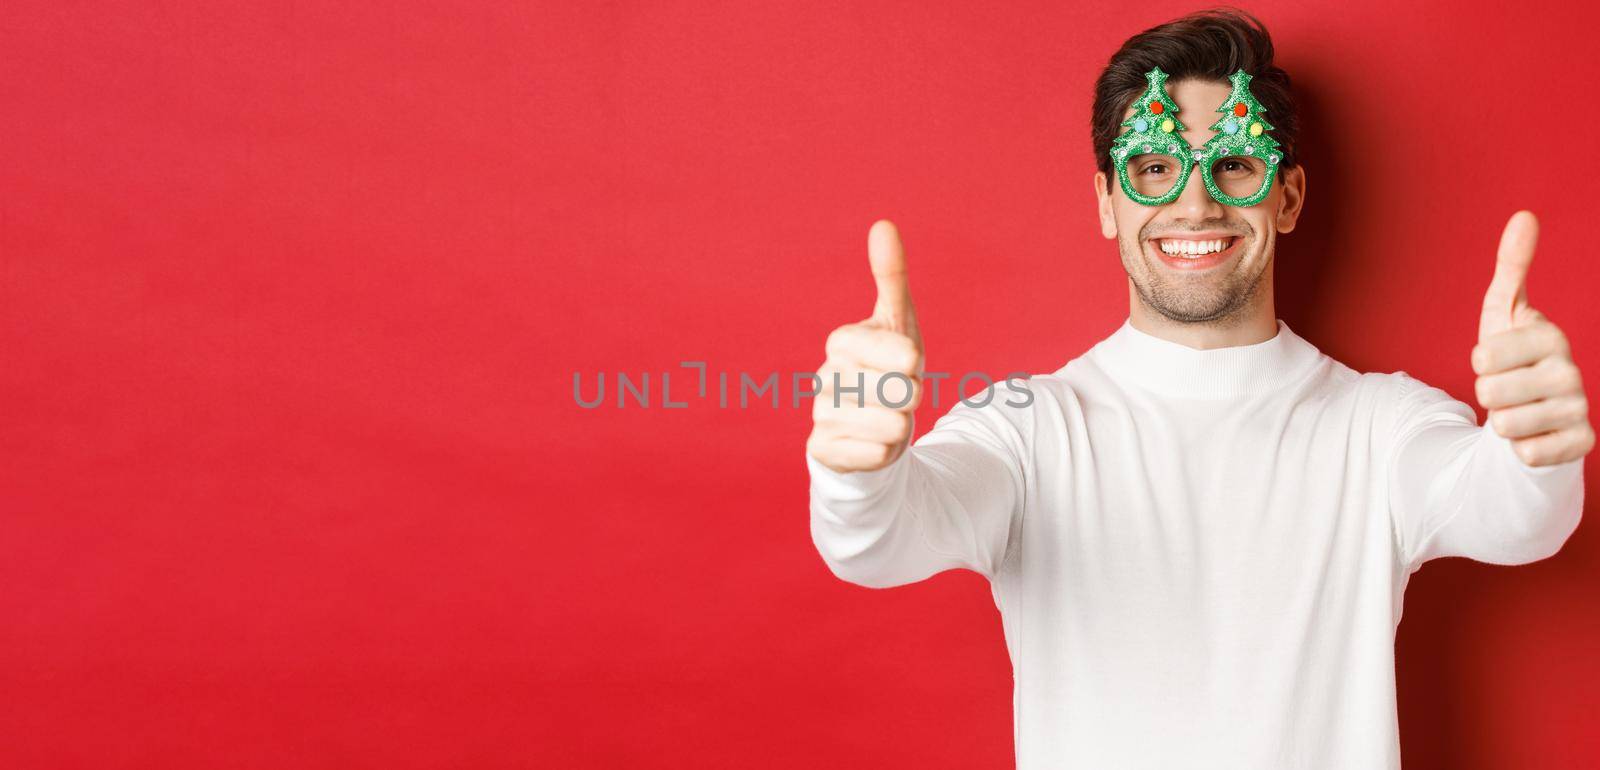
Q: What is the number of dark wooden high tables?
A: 0